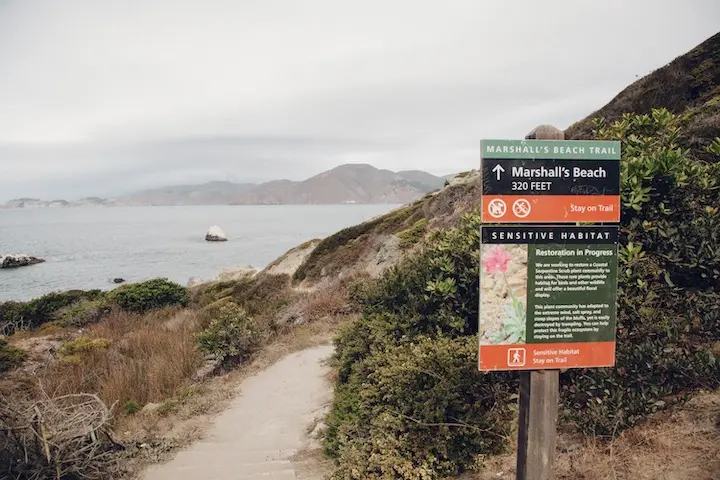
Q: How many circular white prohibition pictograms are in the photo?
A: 2